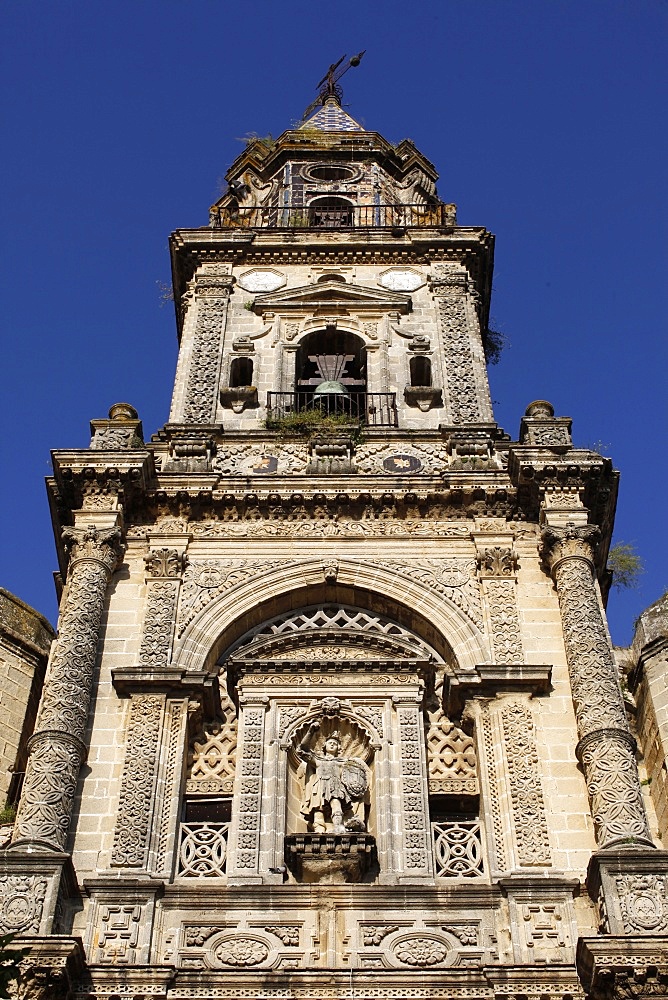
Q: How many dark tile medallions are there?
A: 2